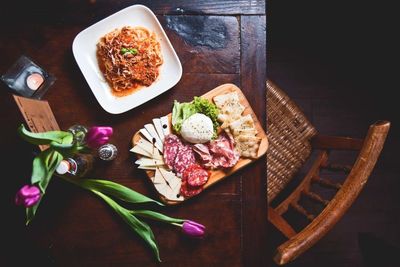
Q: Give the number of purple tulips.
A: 3